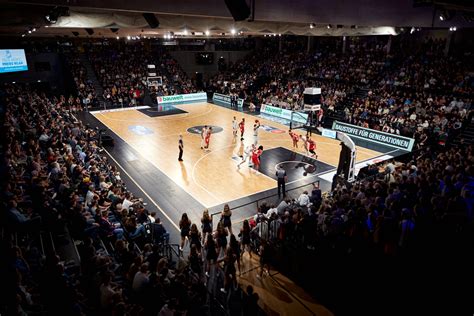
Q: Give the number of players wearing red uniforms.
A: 5